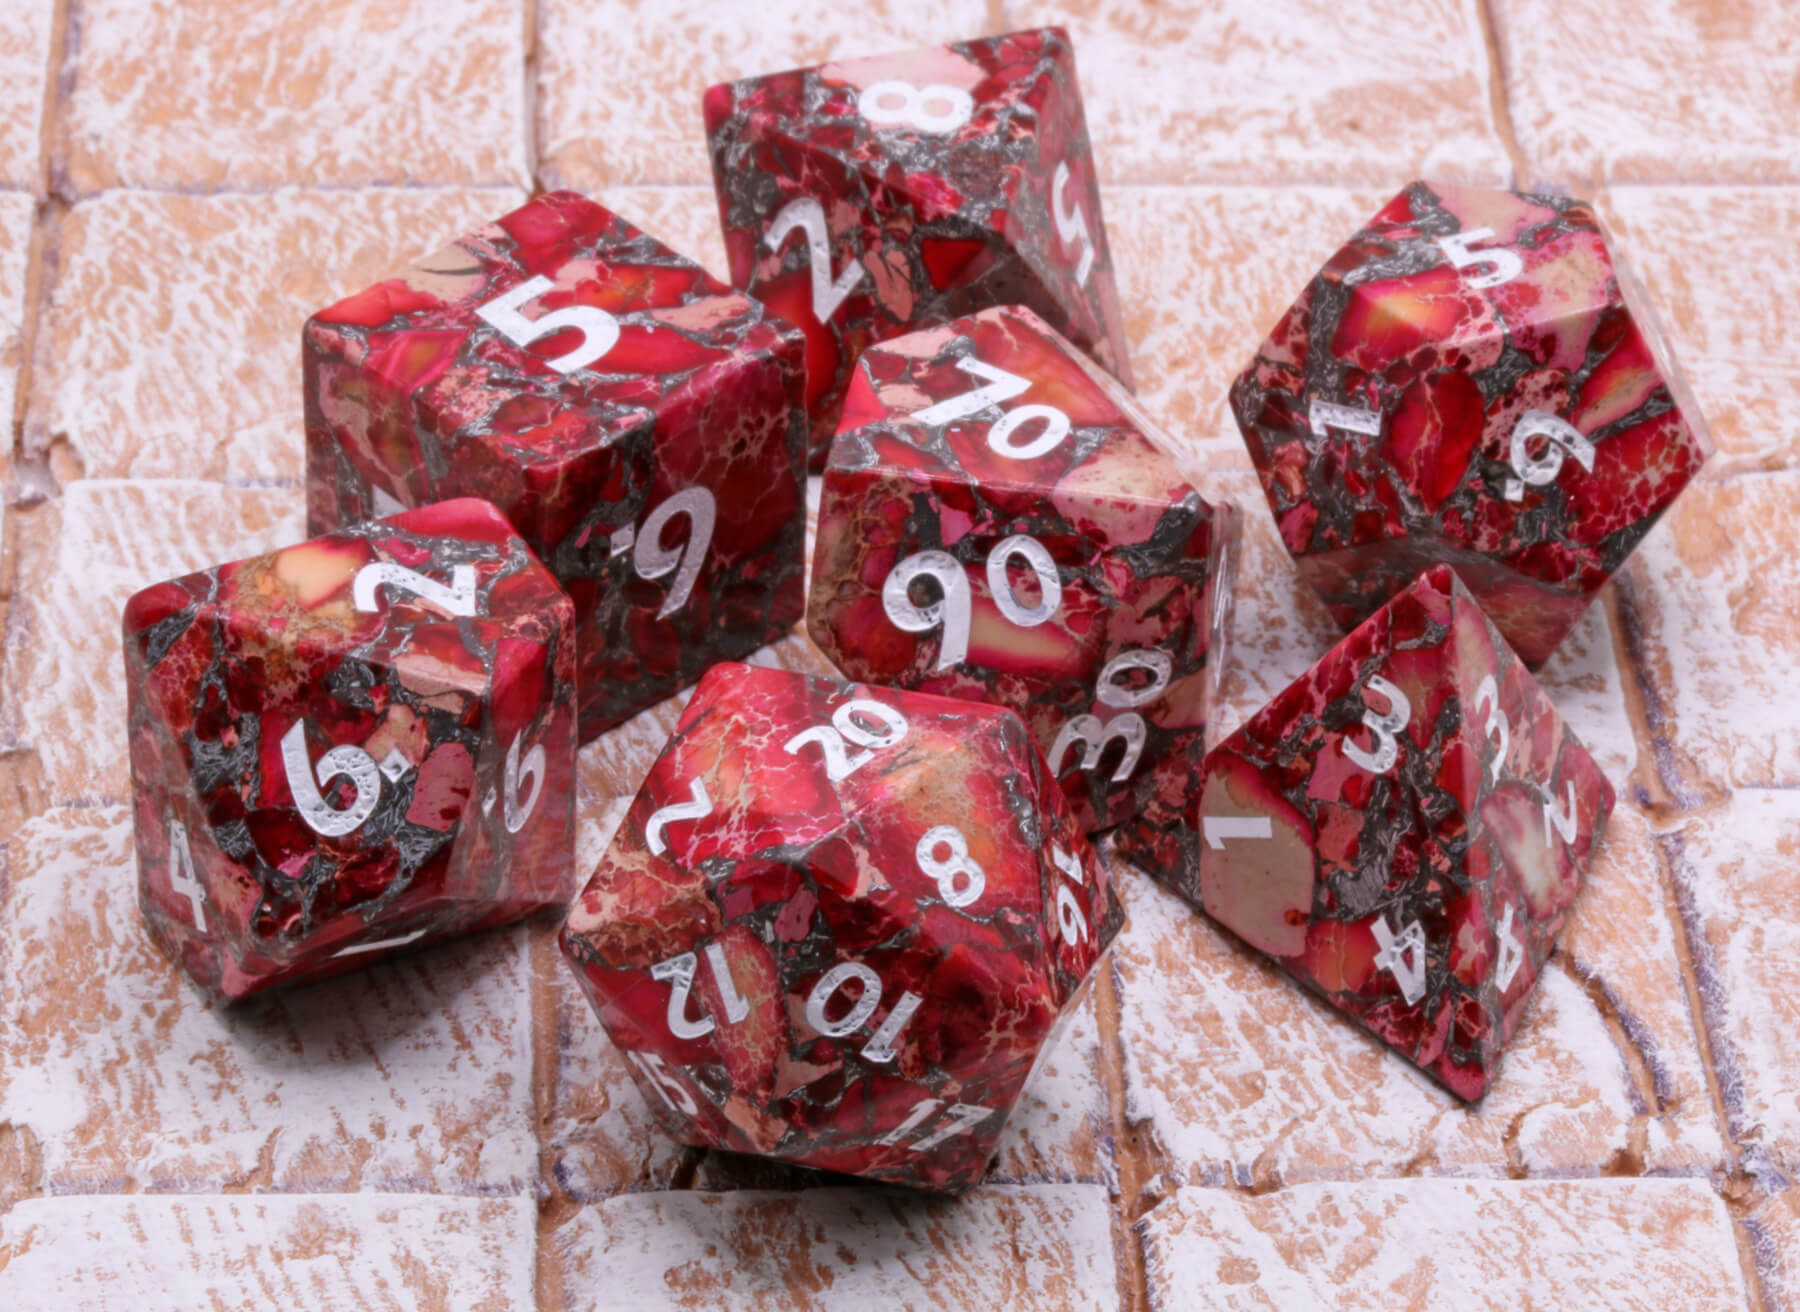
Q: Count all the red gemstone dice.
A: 7